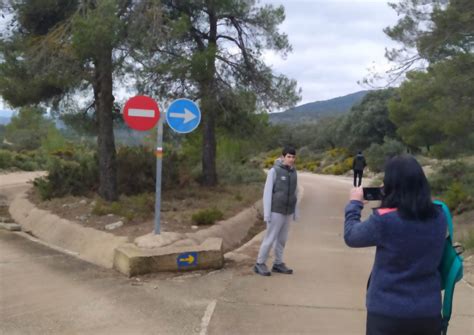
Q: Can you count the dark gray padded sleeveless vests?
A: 1